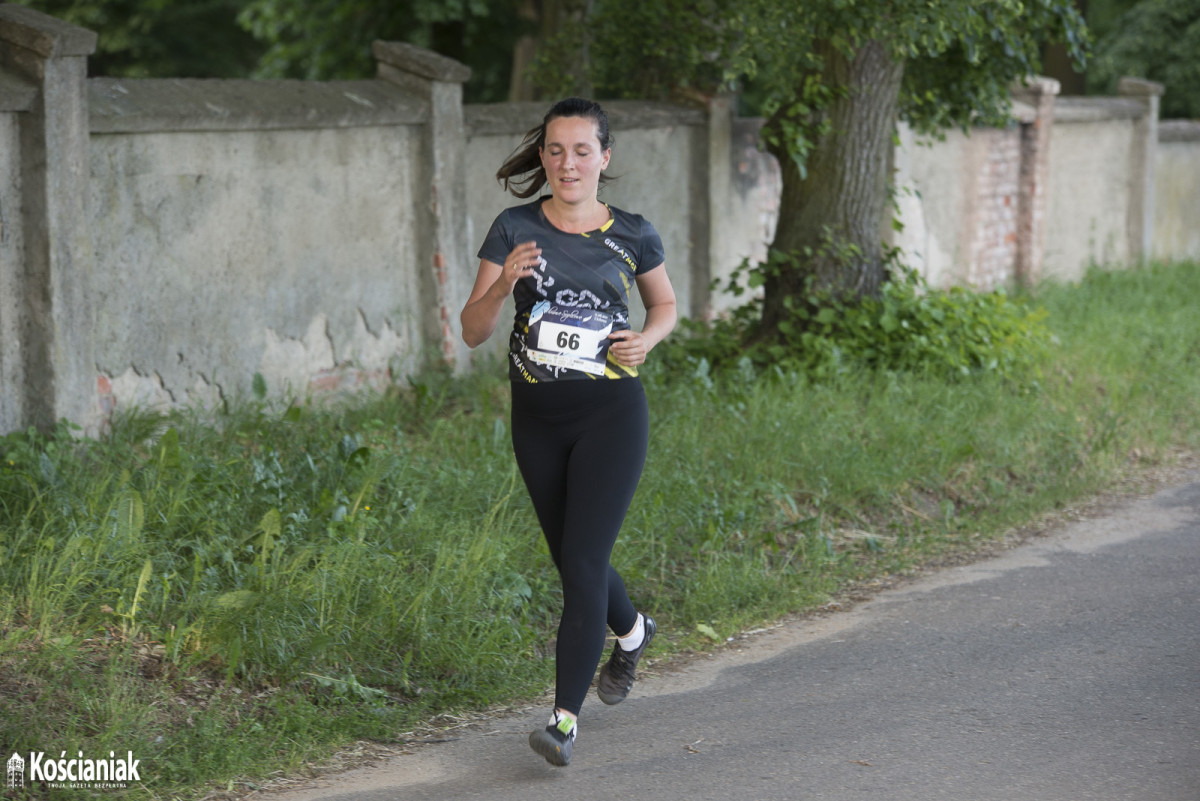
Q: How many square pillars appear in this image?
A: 5